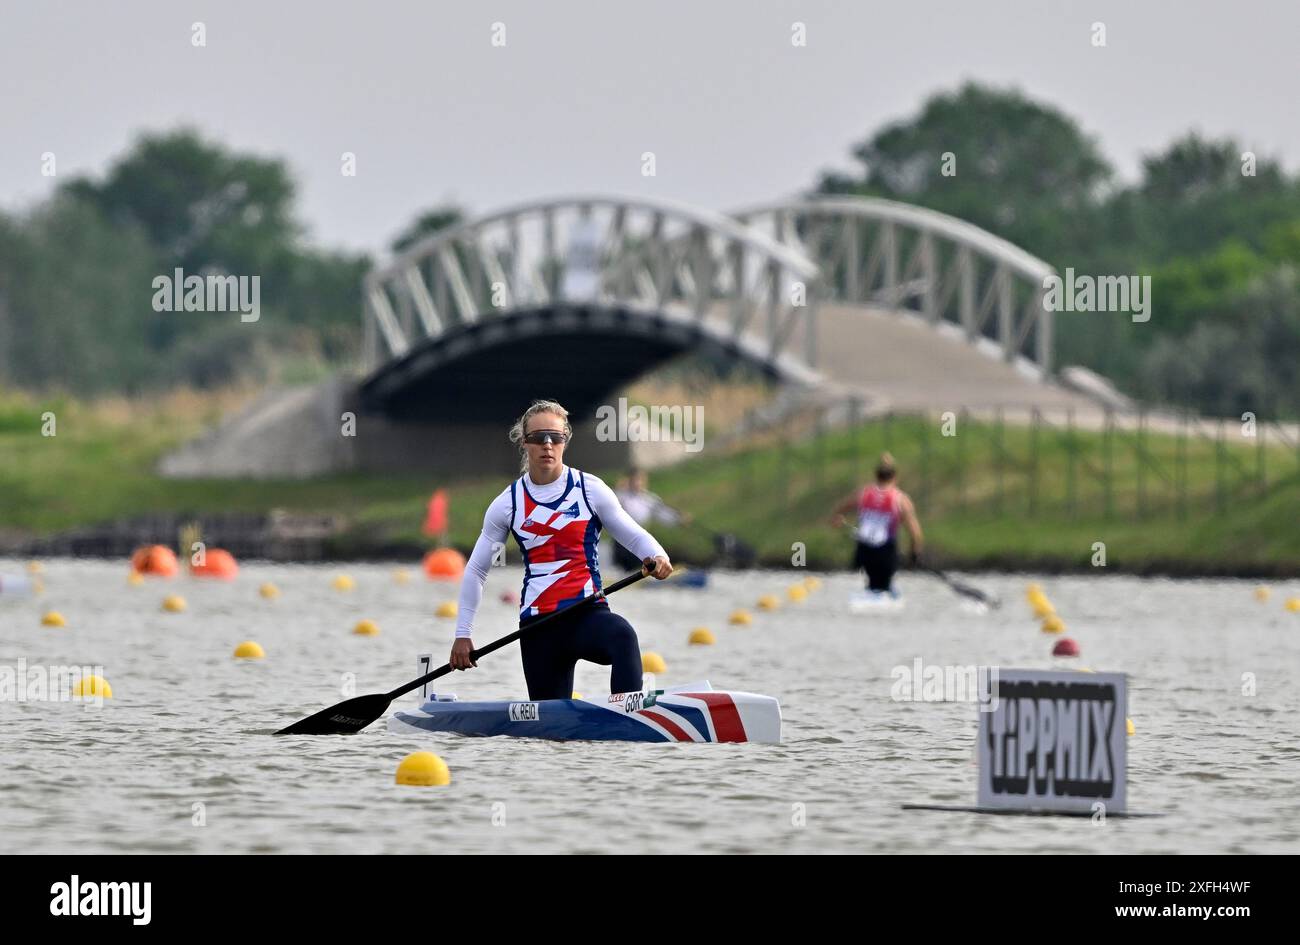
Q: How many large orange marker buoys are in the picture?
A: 3